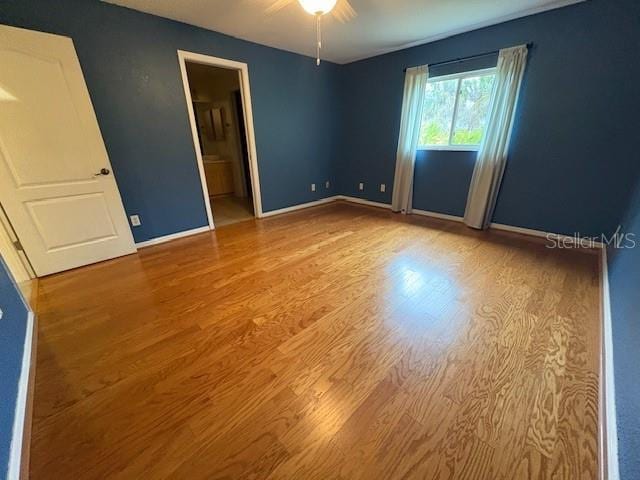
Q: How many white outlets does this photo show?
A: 5